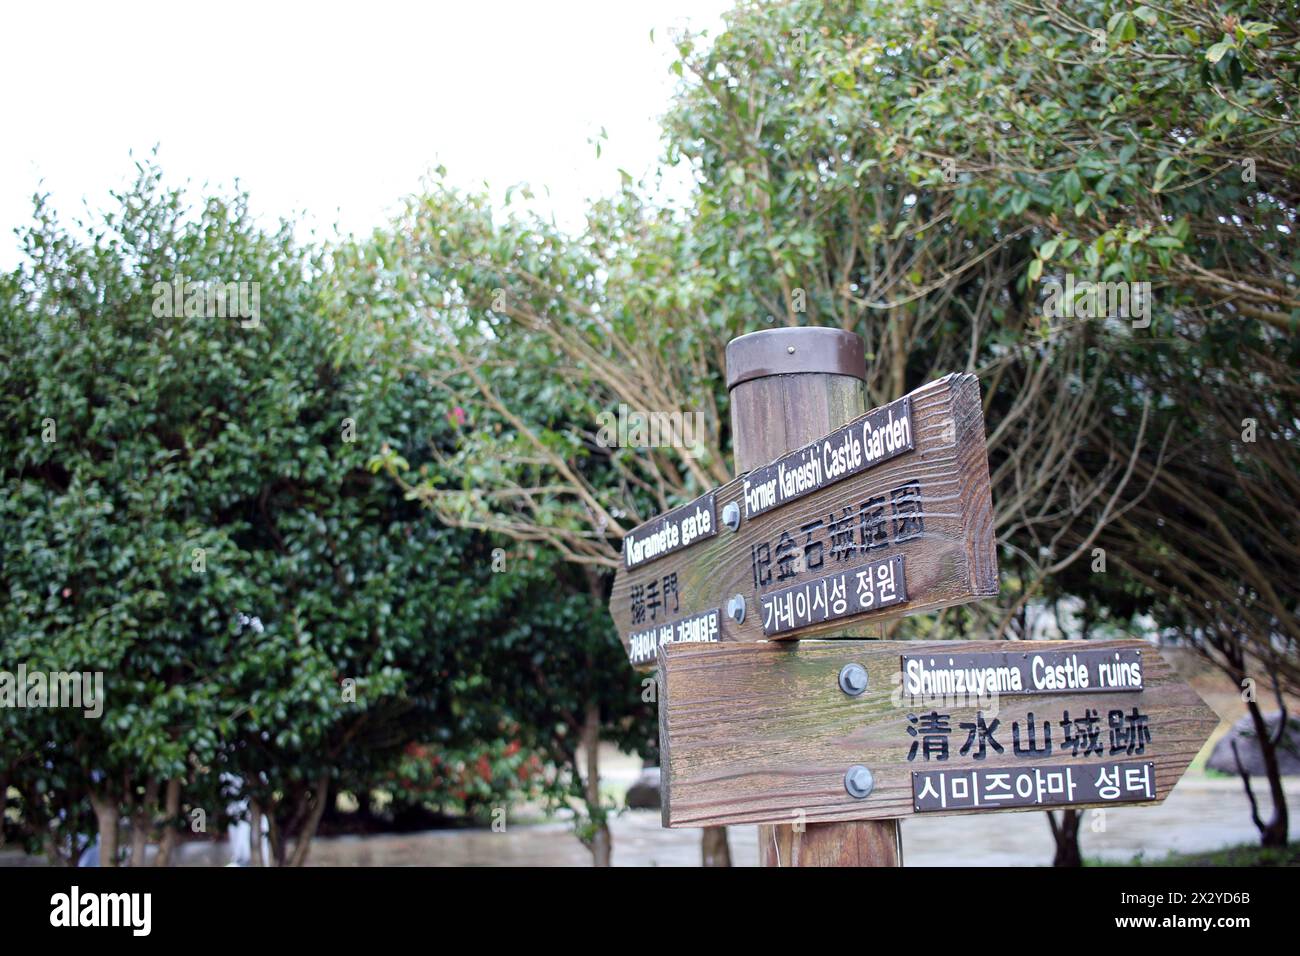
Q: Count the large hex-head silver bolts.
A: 4